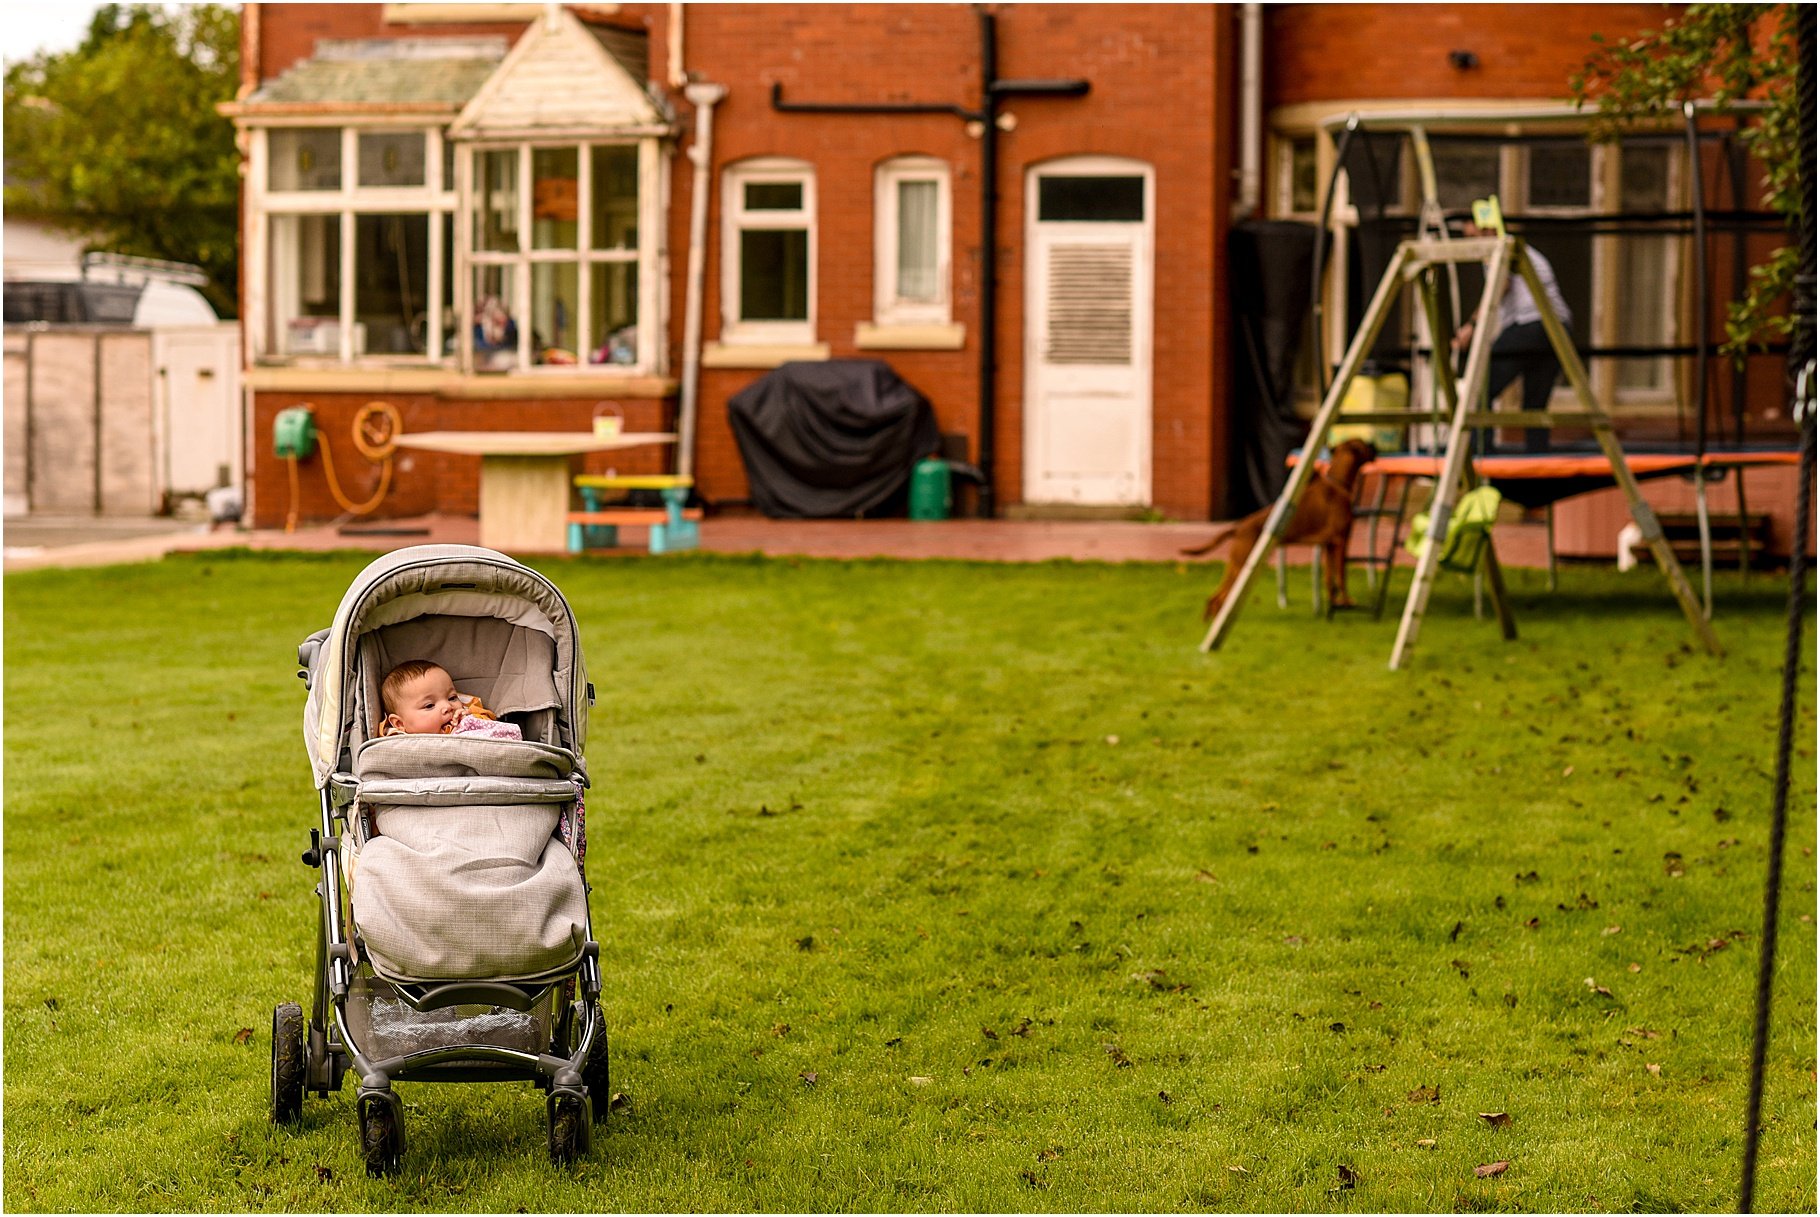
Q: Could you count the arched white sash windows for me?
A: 2